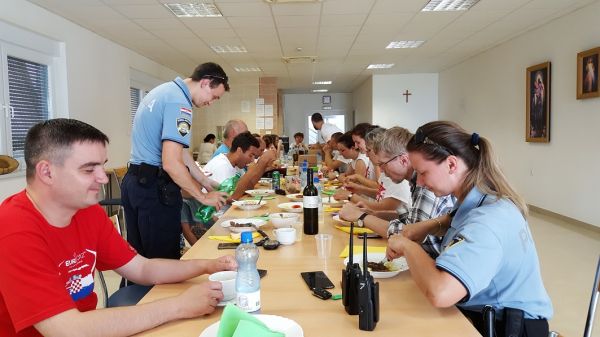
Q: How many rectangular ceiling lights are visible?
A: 8